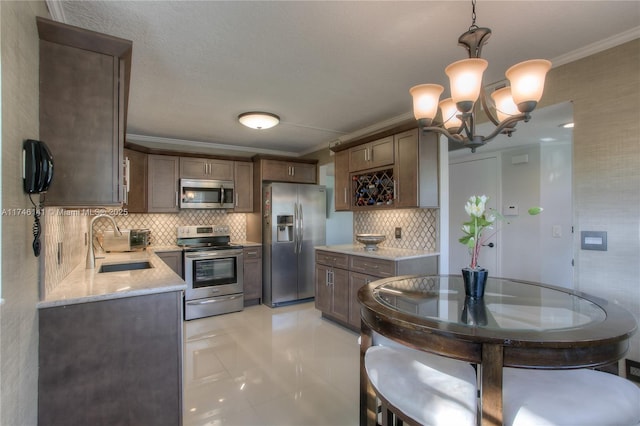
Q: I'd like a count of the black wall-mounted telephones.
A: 1